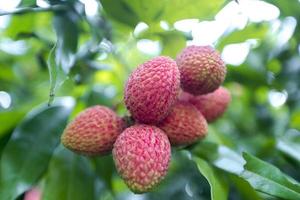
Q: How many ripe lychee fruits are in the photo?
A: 6